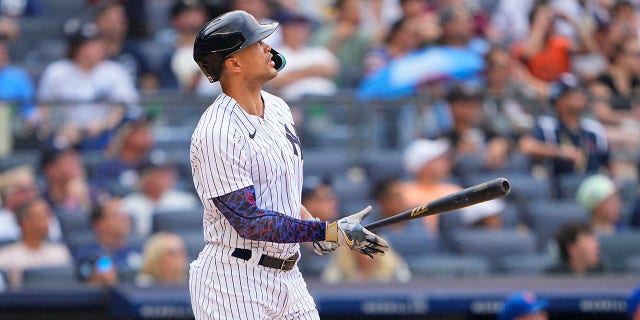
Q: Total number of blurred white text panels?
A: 4